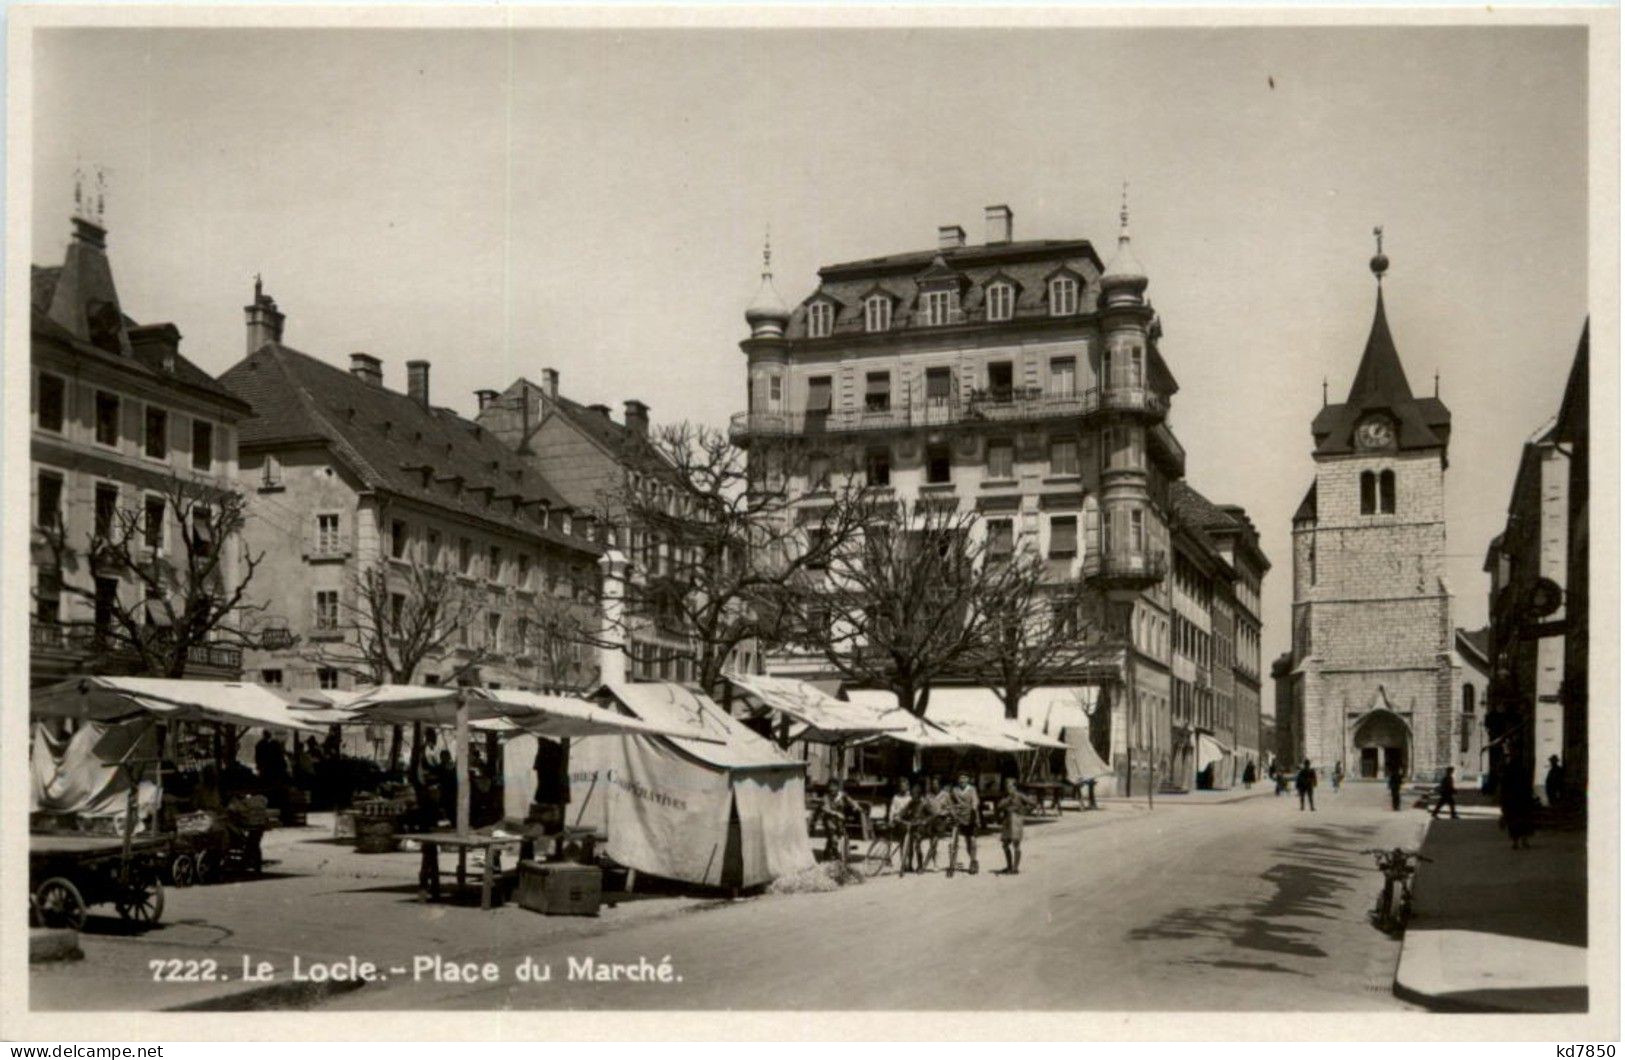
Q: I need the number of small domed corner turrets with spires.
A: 2